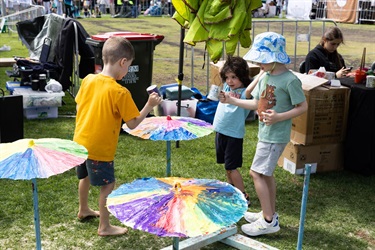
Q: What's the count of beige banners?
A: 1